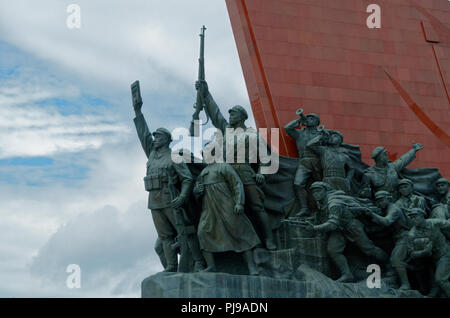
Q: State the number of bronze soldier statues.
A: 11